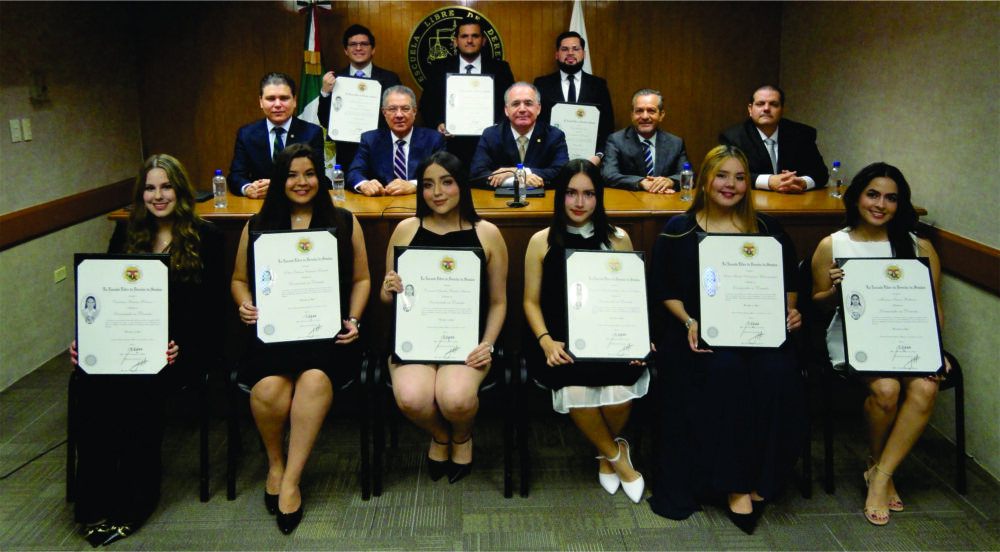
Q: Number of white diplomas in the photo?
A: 9